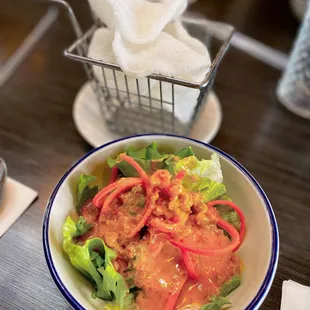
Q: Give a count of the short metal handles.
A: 1